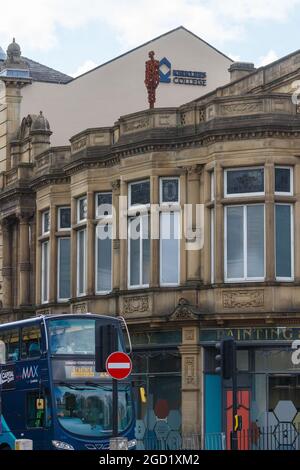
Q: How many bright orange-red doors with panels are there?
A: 1